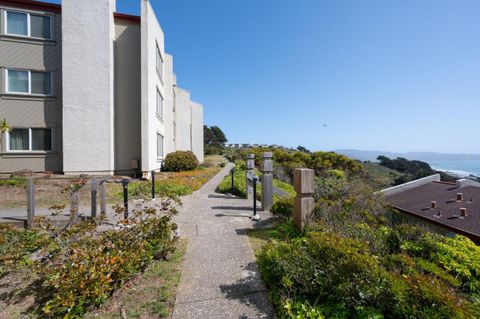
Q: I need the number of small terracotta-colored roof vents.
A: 3